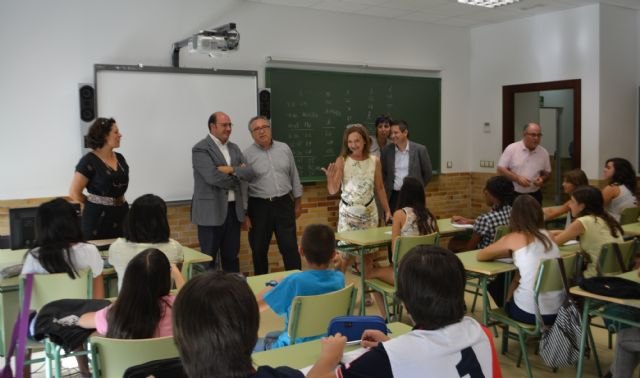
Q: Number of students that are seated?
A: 12